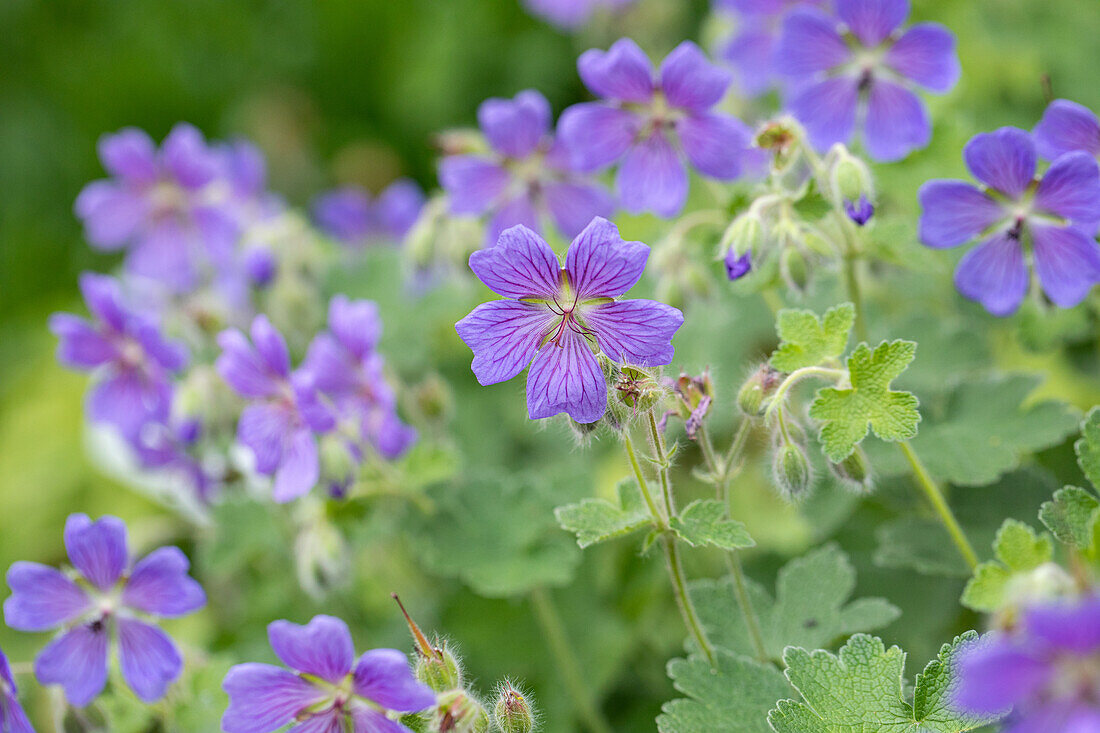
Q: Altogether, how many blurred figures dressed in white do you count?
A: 0